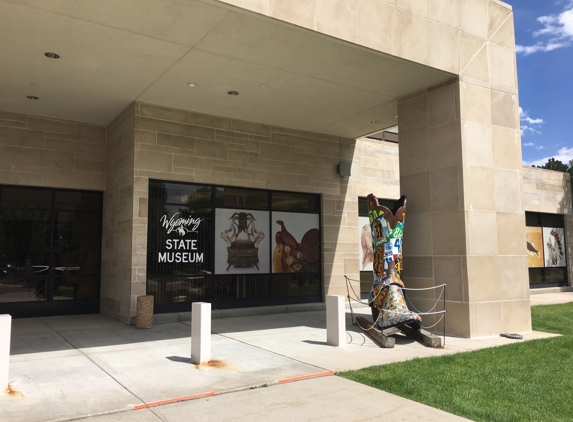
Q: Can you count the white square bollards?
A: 3